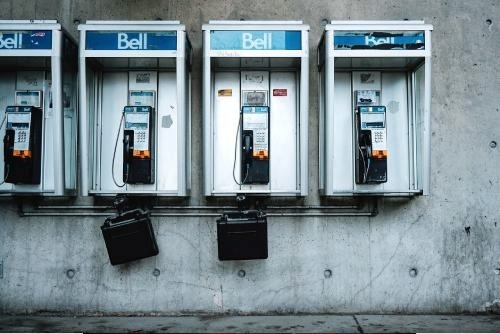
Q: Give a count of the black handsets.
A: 4